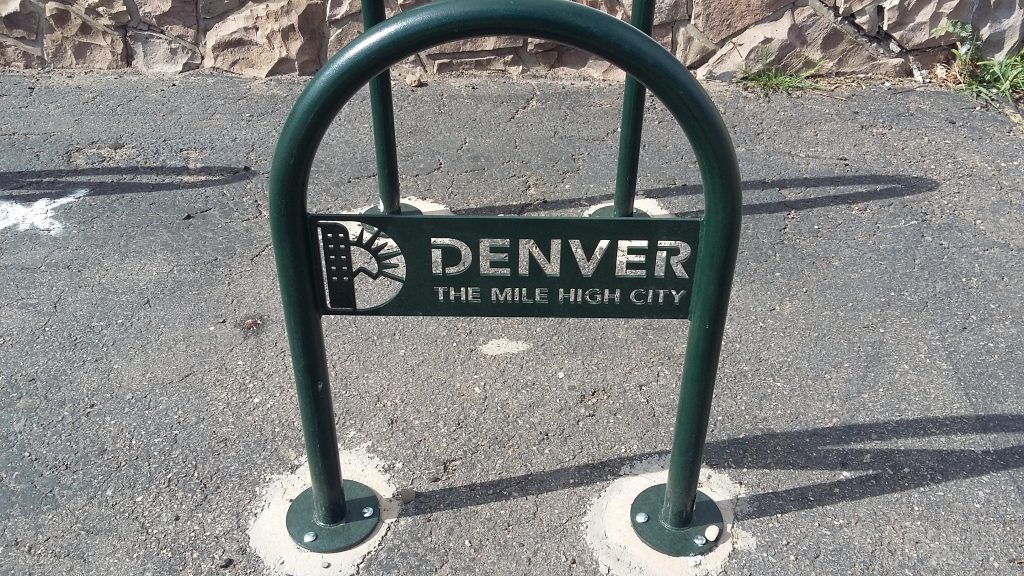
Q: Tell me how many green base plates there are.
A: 4